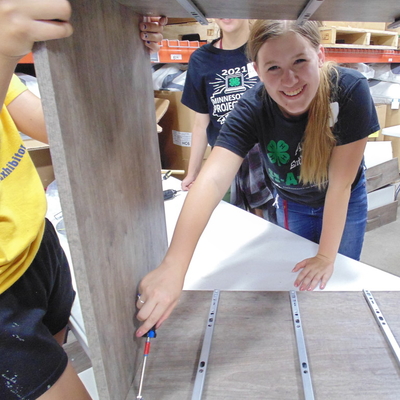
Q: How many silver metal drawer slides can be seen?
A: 6